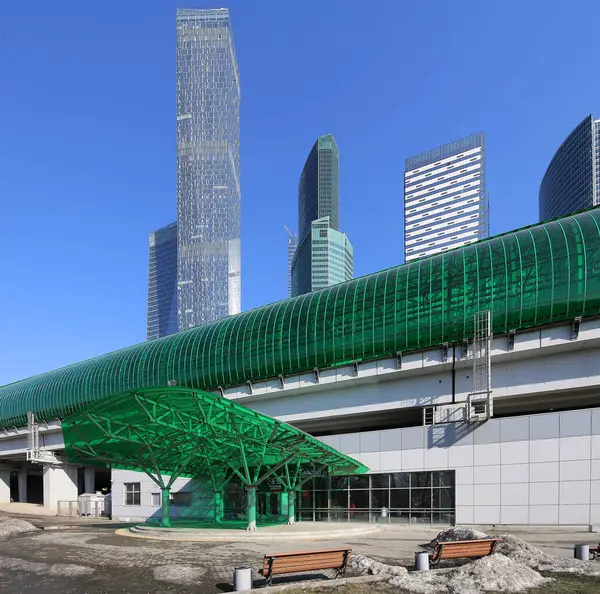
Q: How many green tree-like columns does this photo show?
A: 4